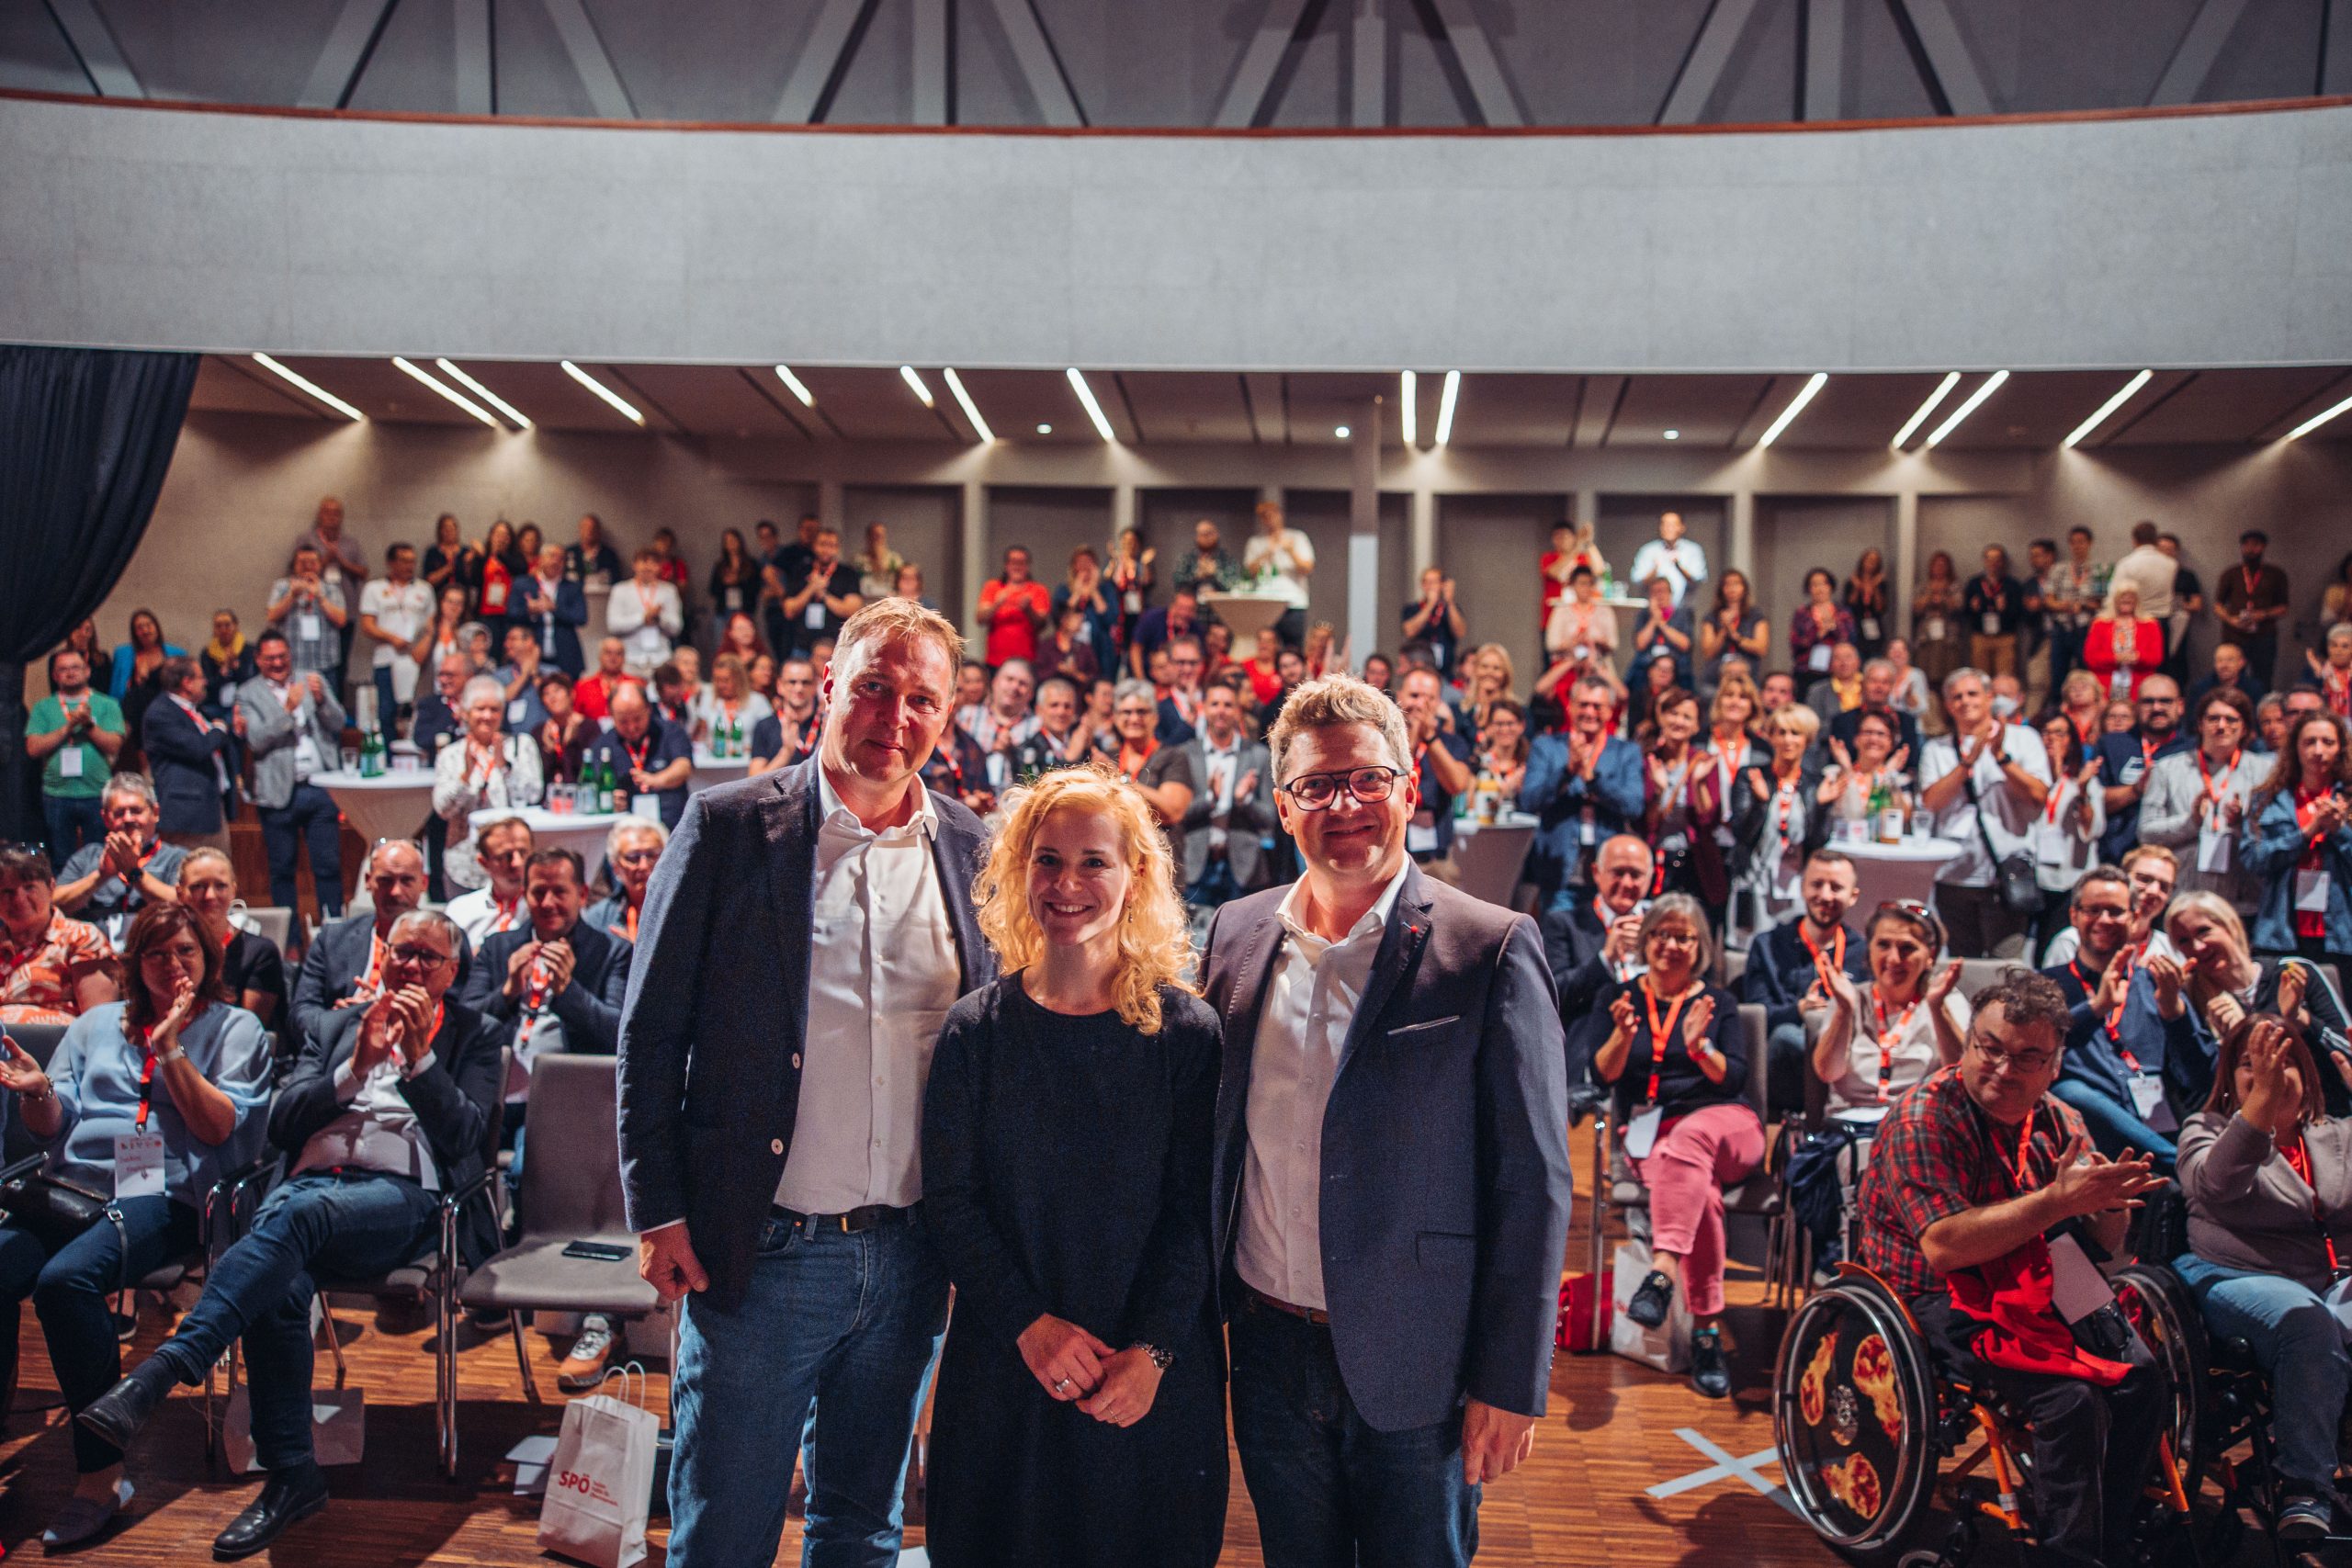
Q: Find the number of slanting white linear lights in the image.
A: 15